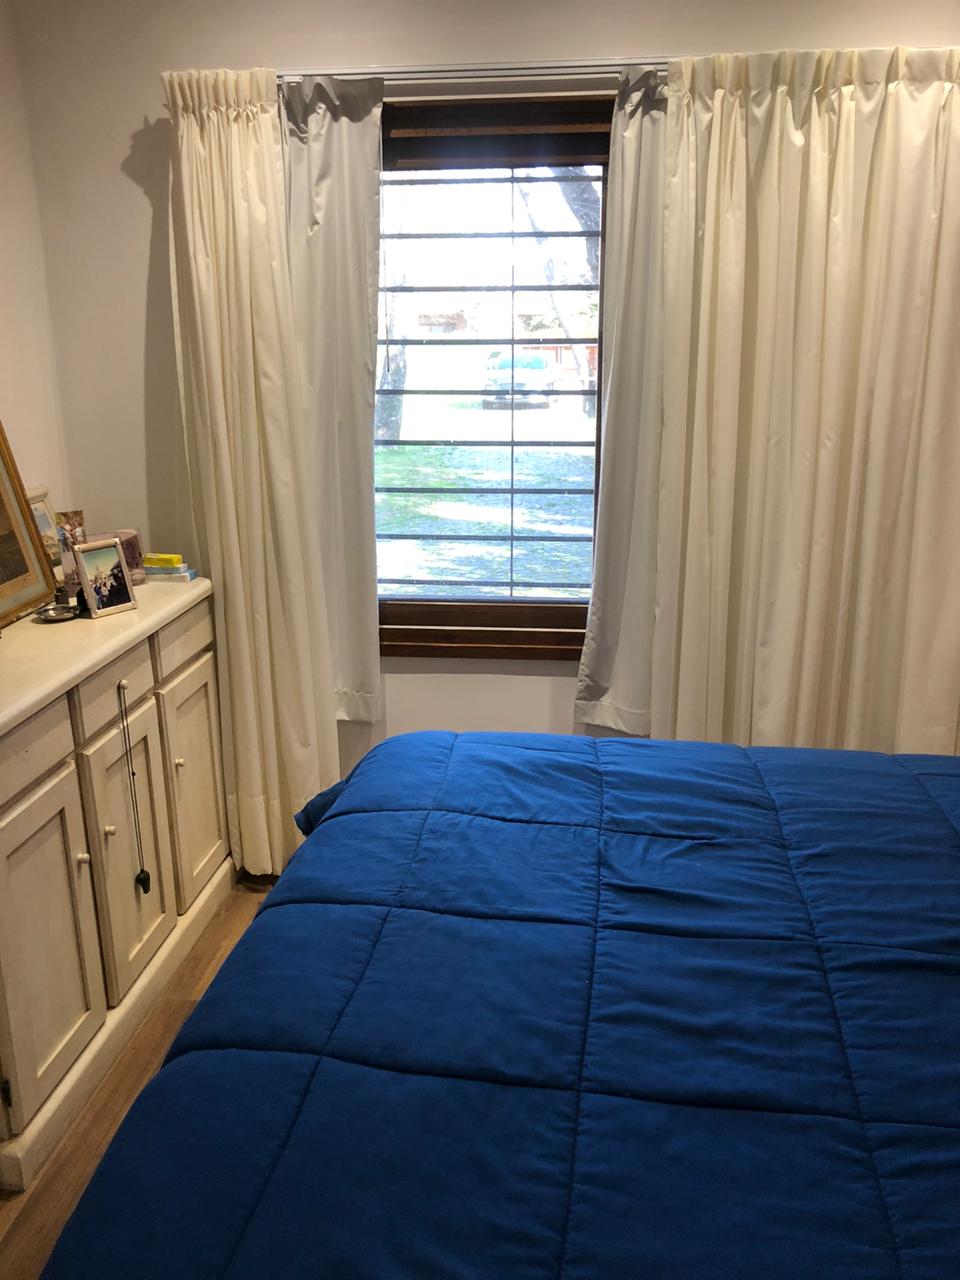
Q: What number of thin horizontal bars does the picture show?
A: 9